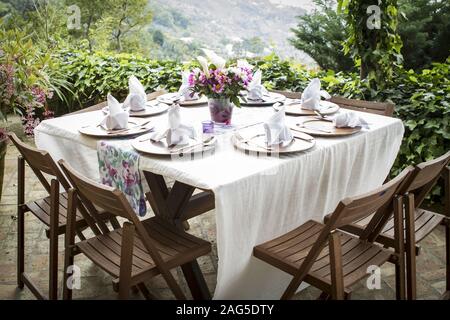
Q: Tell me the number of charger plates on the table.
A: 8